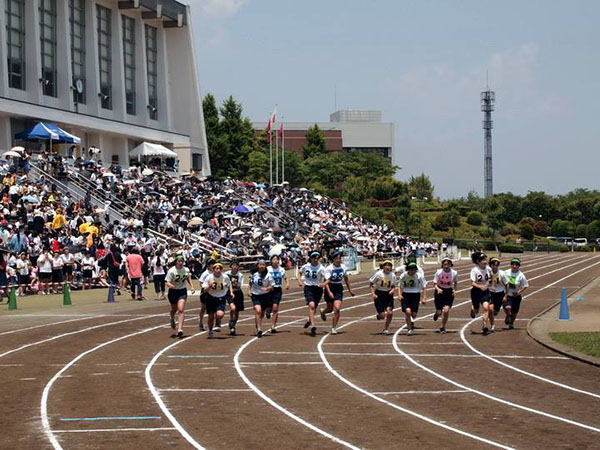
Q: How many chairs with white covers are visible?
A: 0